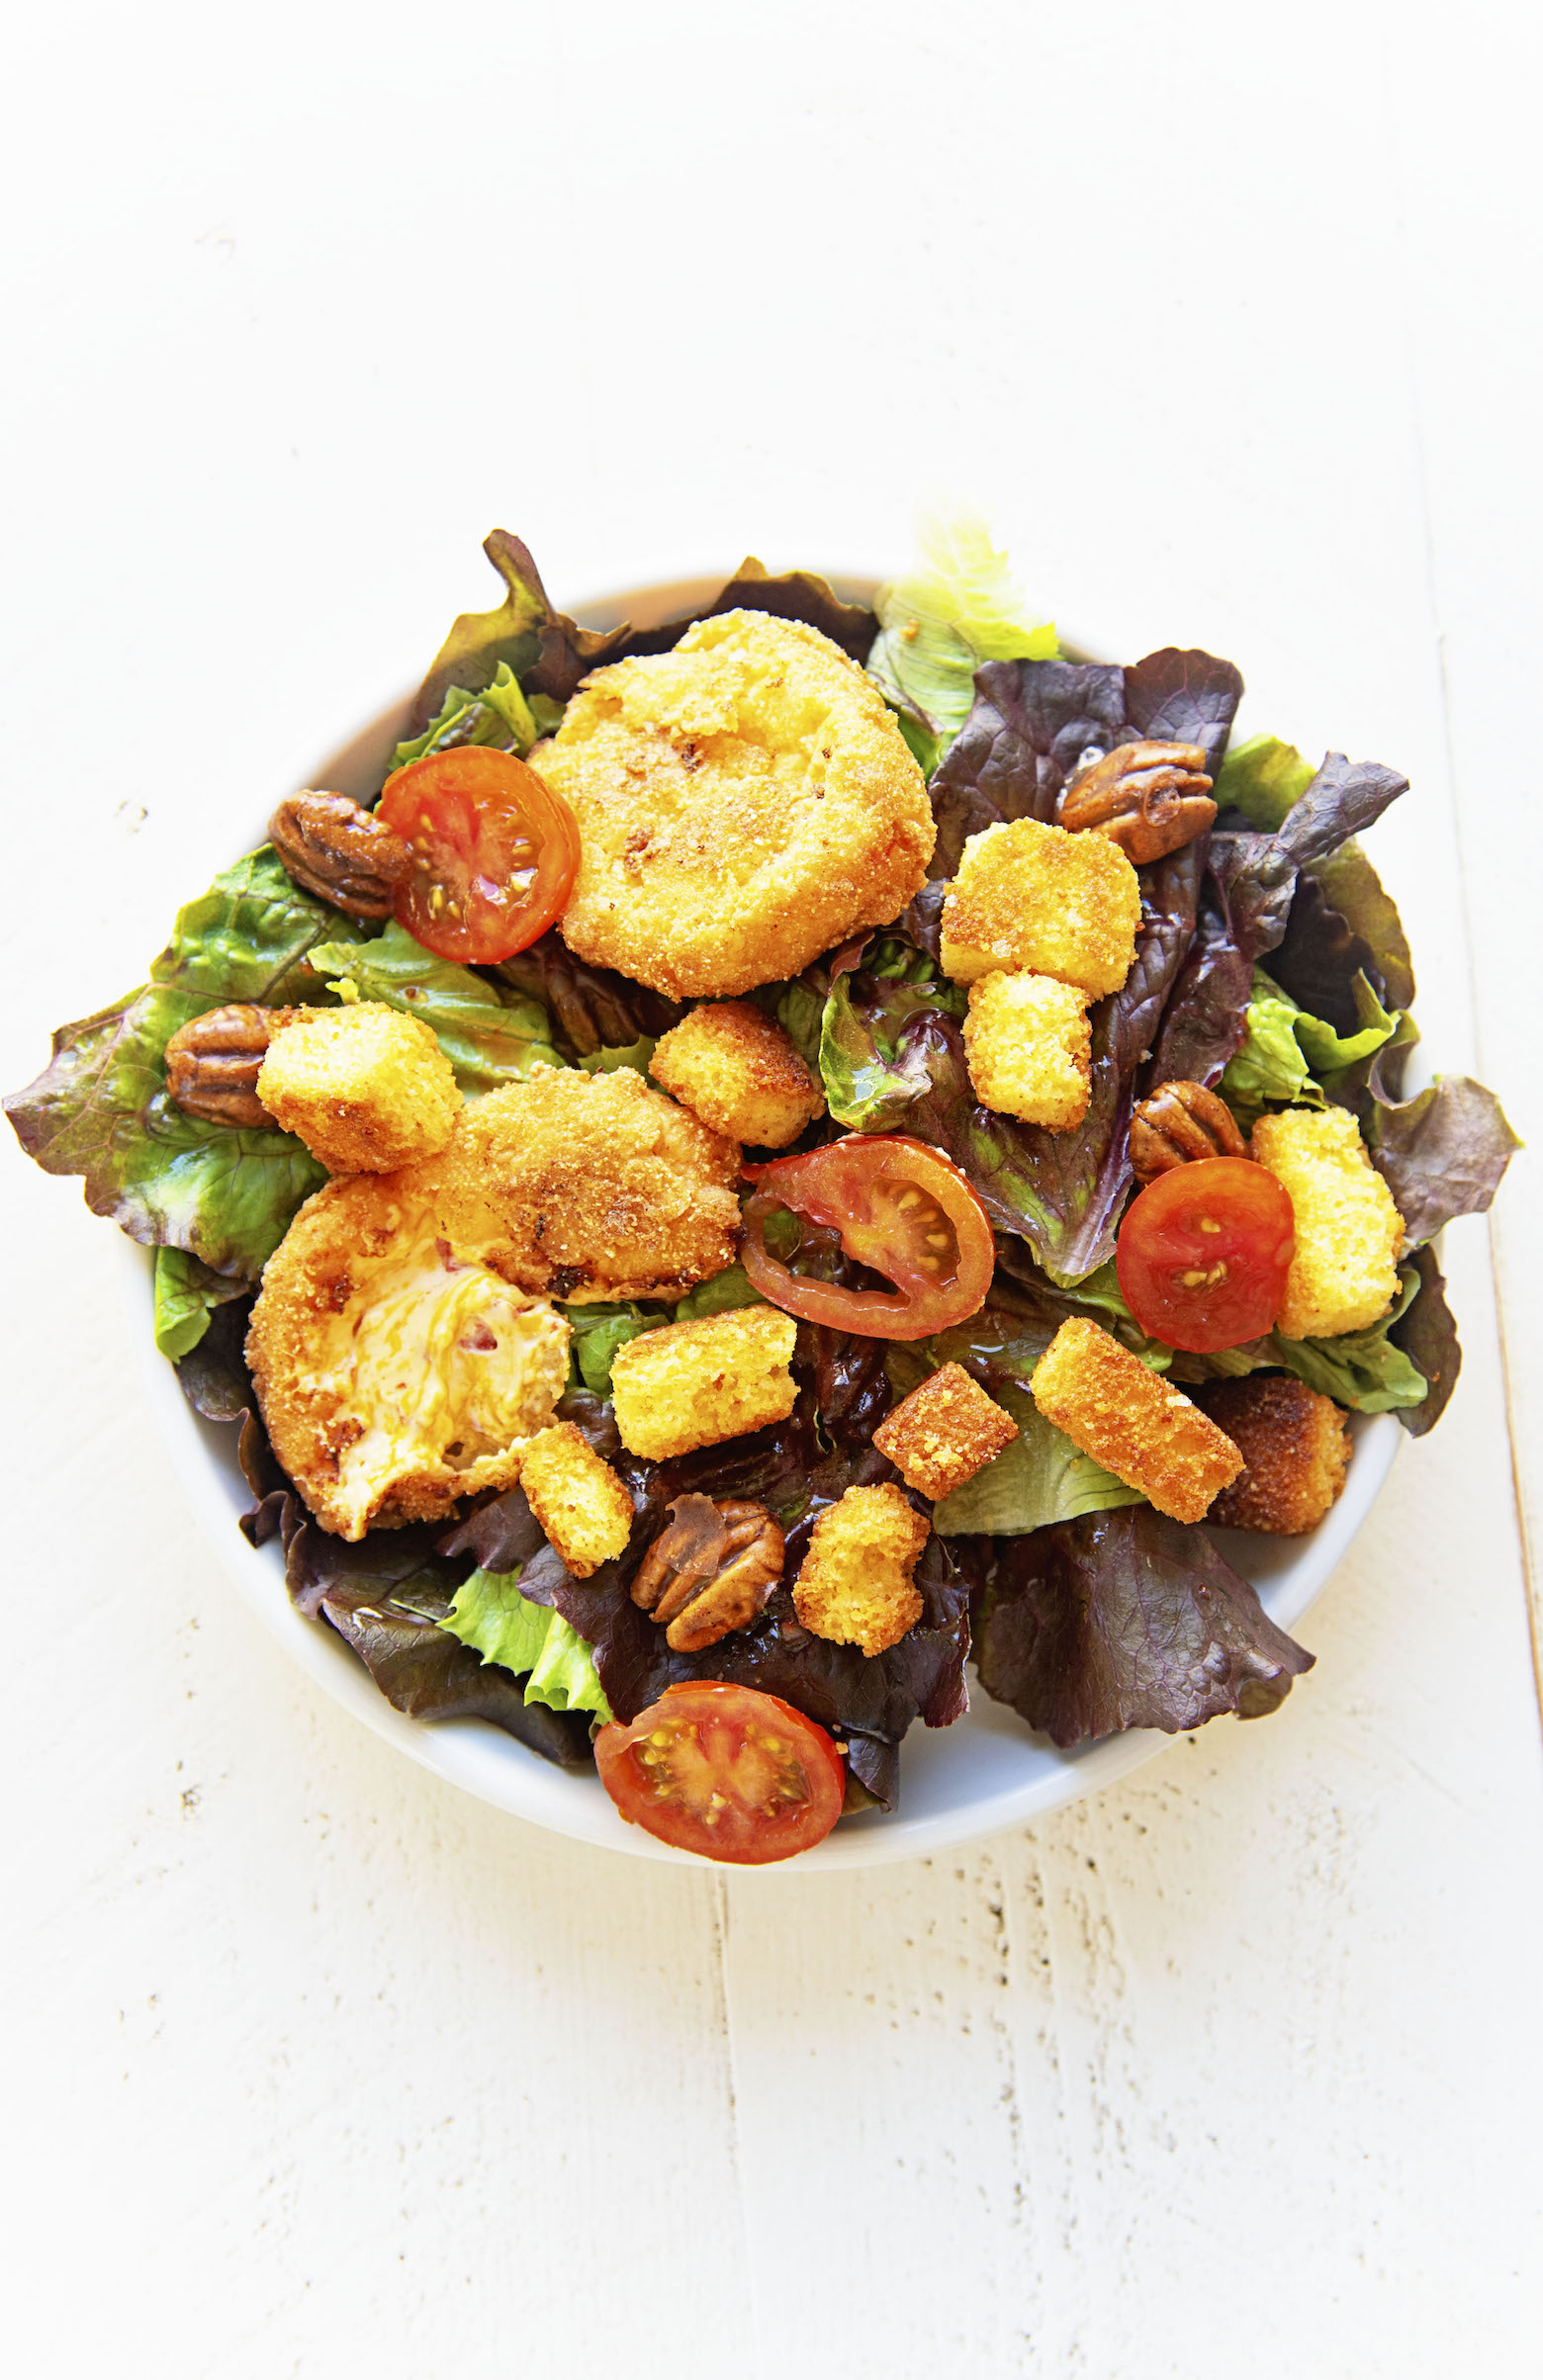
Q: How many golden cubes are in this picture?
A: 11